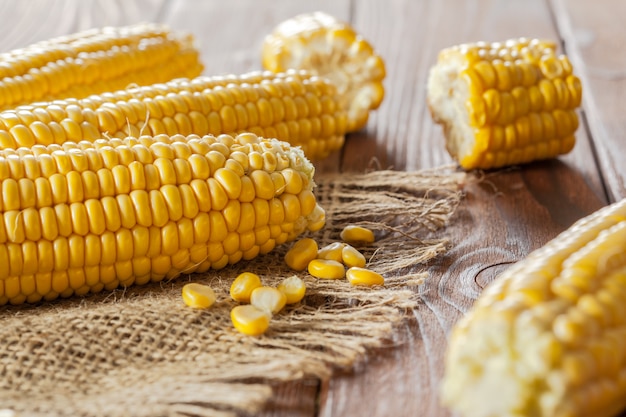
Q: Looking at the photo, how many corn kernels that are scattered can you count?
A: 11